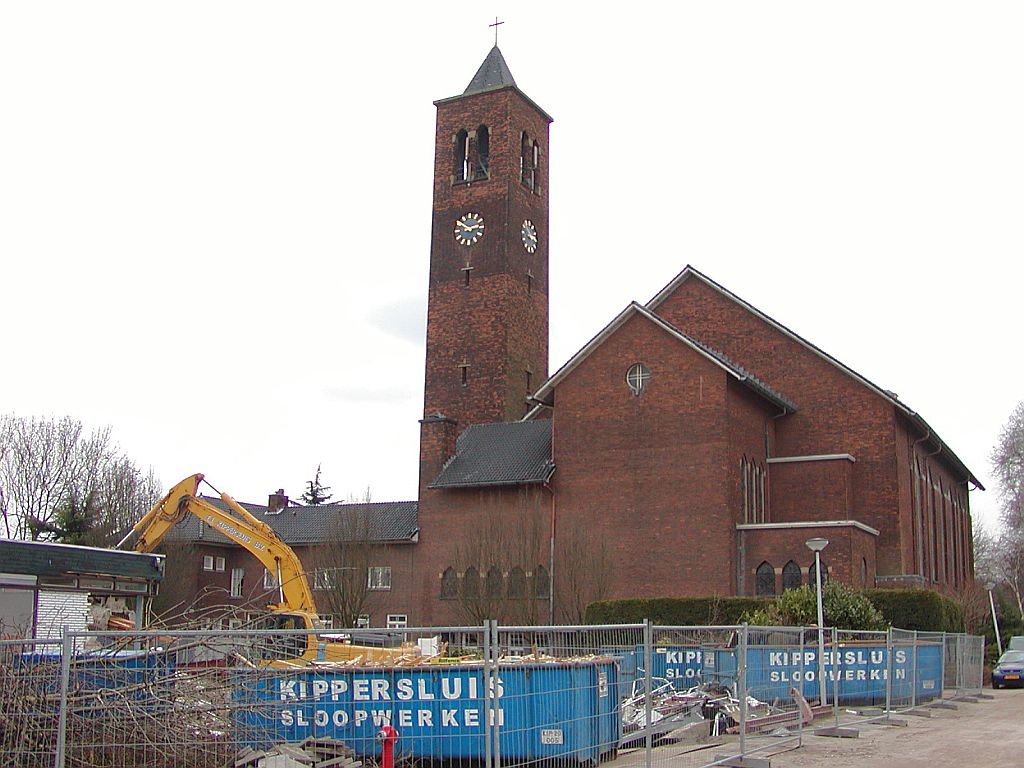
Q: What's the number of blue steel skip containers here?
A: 4